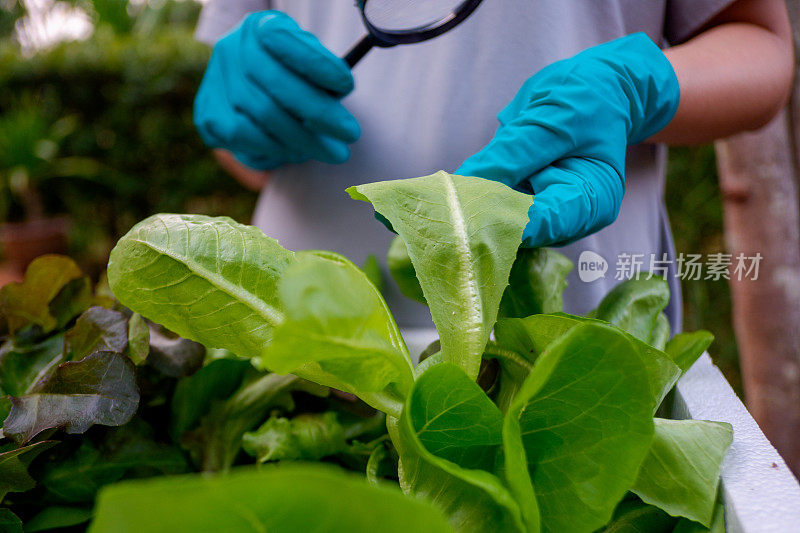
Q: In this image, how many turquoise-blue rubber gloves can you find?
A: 2